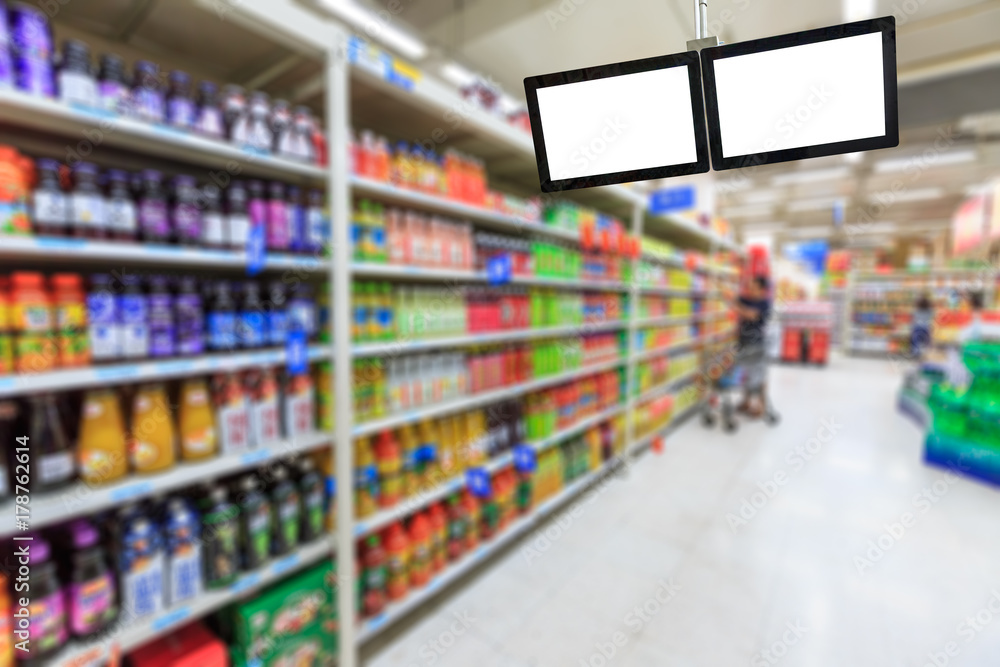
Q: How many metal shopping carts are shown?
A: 1